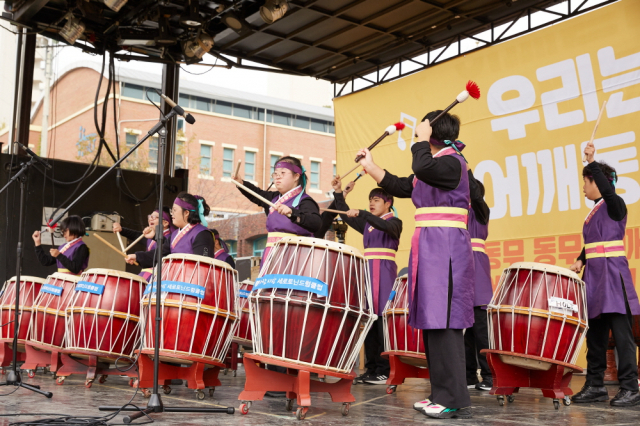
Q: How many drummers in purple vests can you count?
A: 9